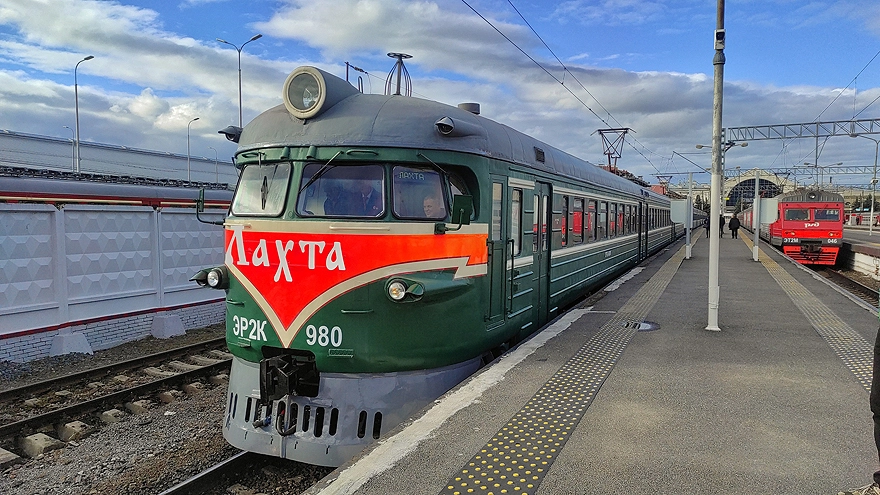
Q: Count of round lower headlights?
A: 2